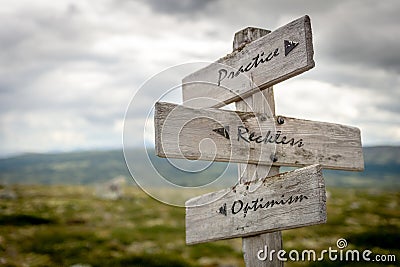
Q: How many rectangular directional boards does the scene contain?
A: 3